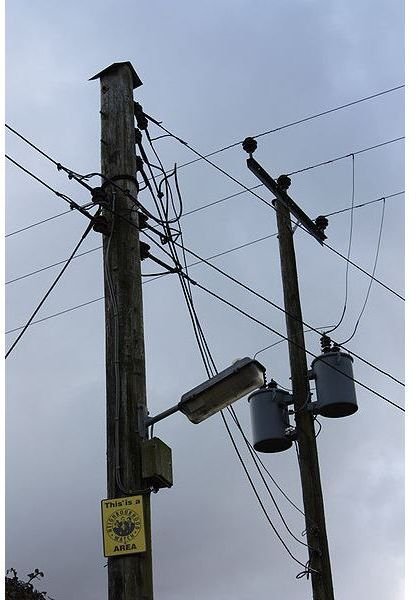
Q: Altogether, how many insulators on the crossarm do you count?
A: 3